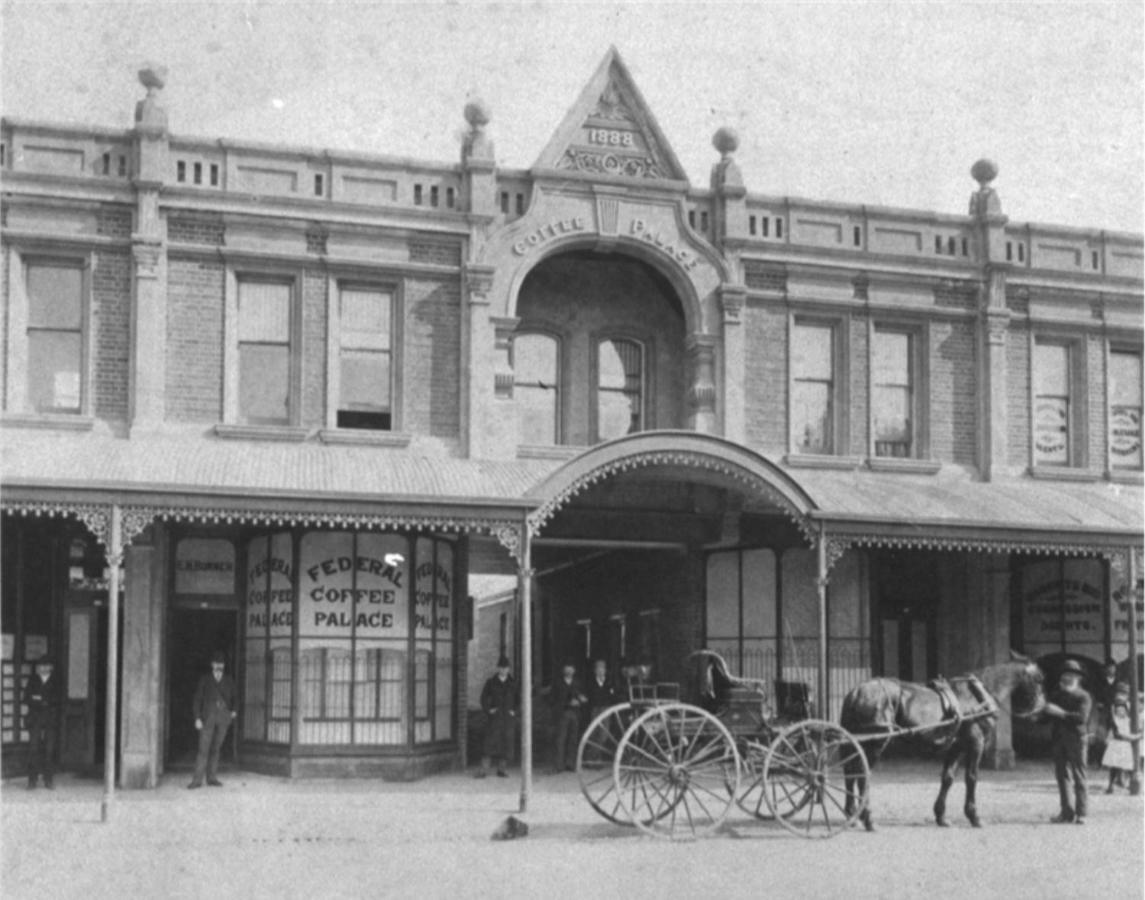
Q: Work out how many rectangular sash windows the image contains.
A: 7